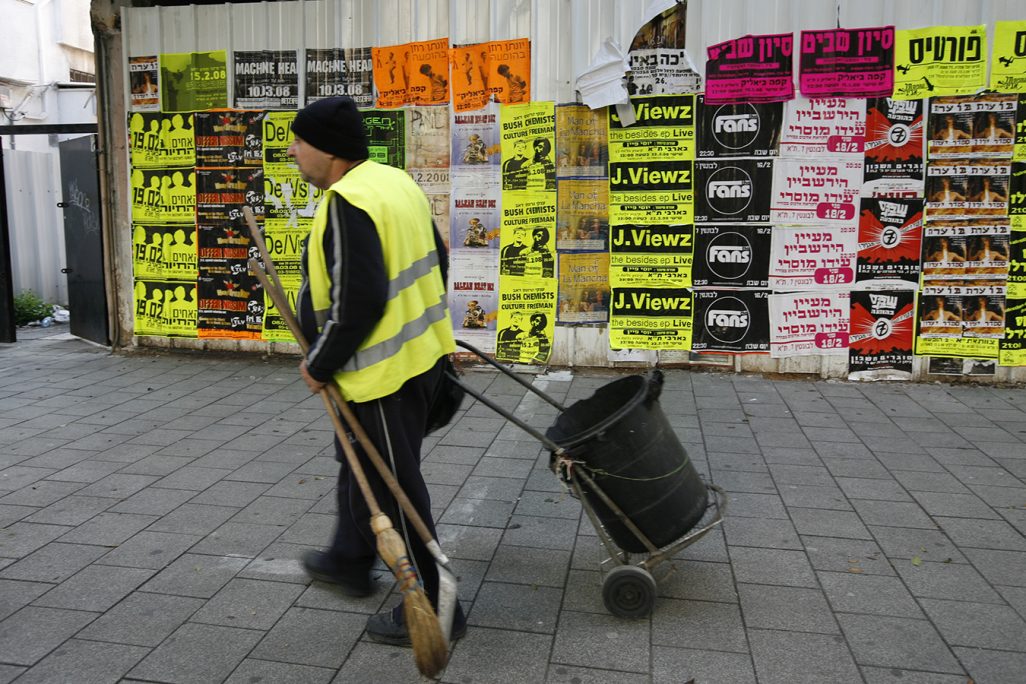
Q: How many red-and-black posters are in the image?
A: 3